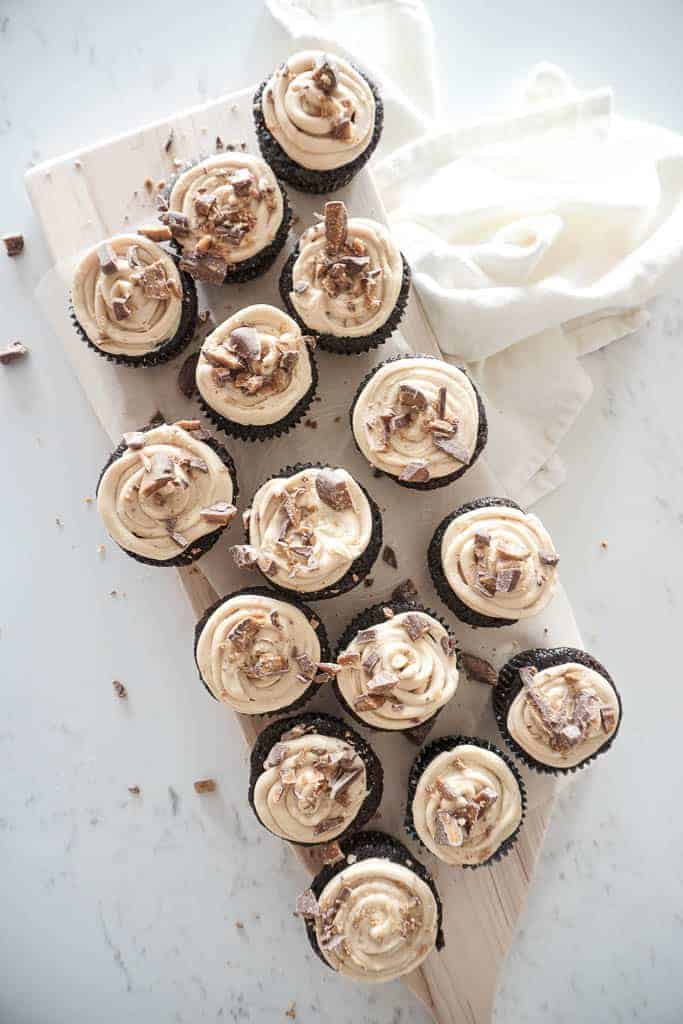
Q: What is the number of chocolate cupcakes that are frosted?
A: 15